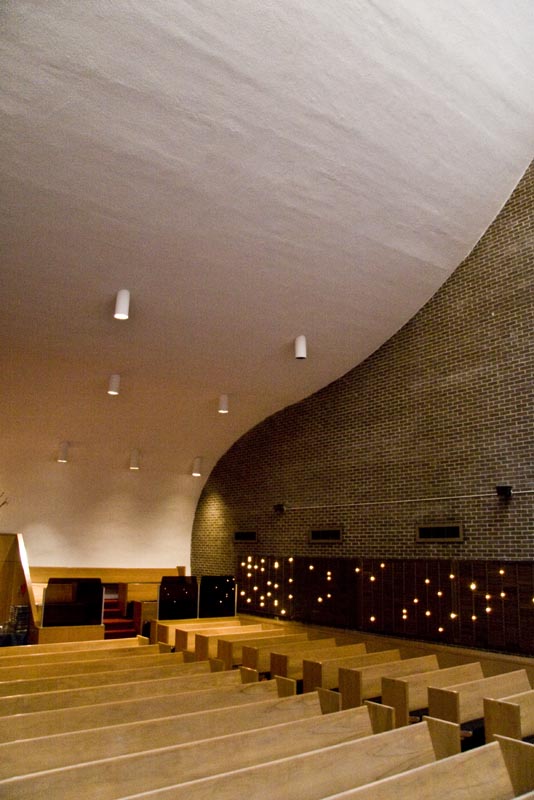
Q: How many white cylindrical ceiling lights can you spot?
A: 7